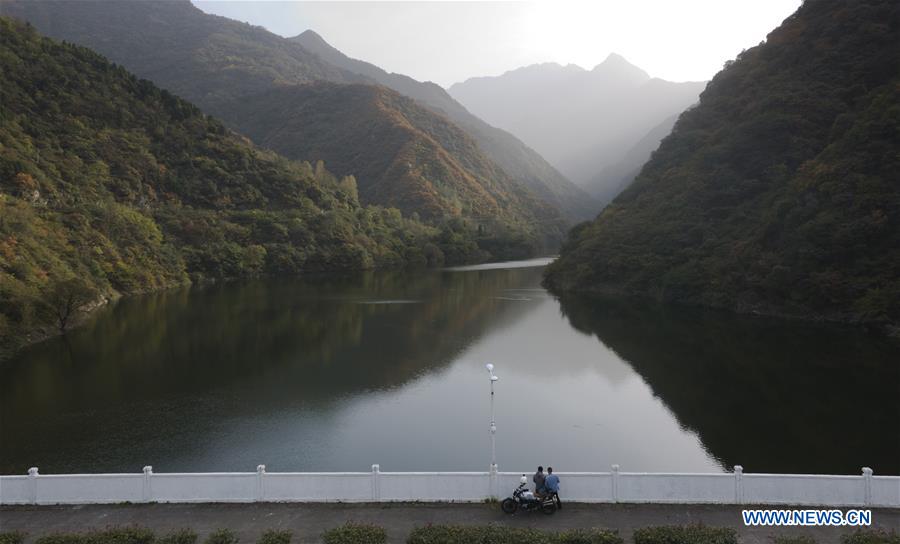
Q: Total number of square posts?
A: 8